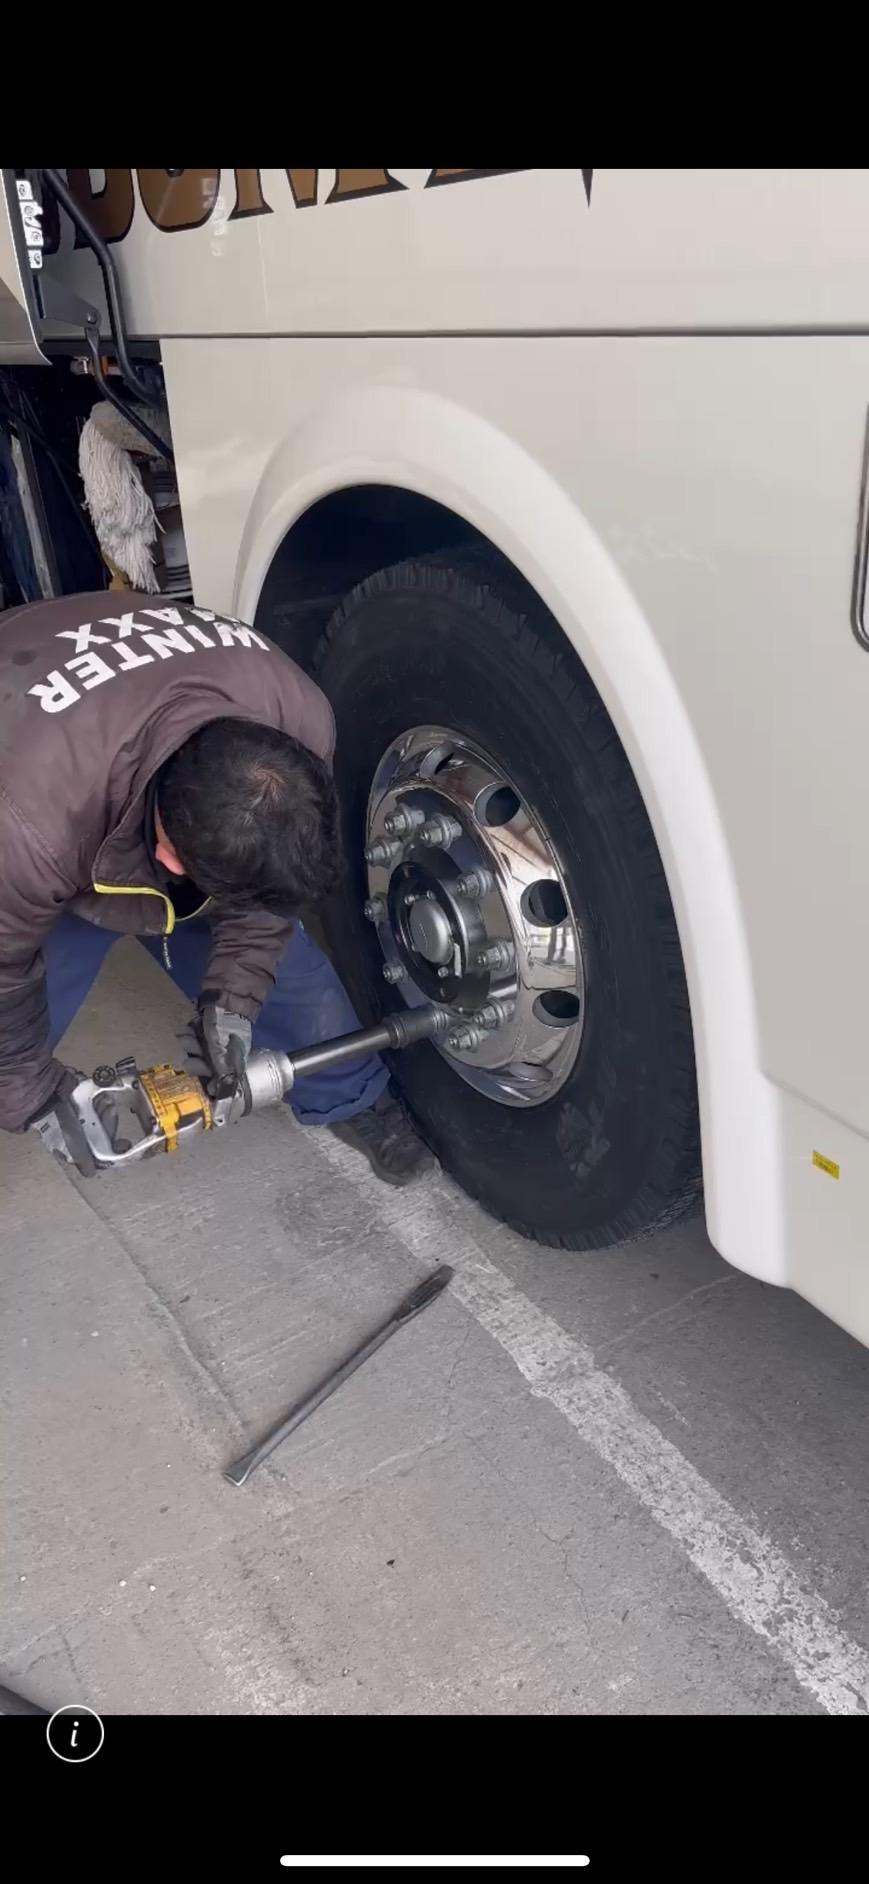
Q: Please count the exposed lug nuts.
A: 9